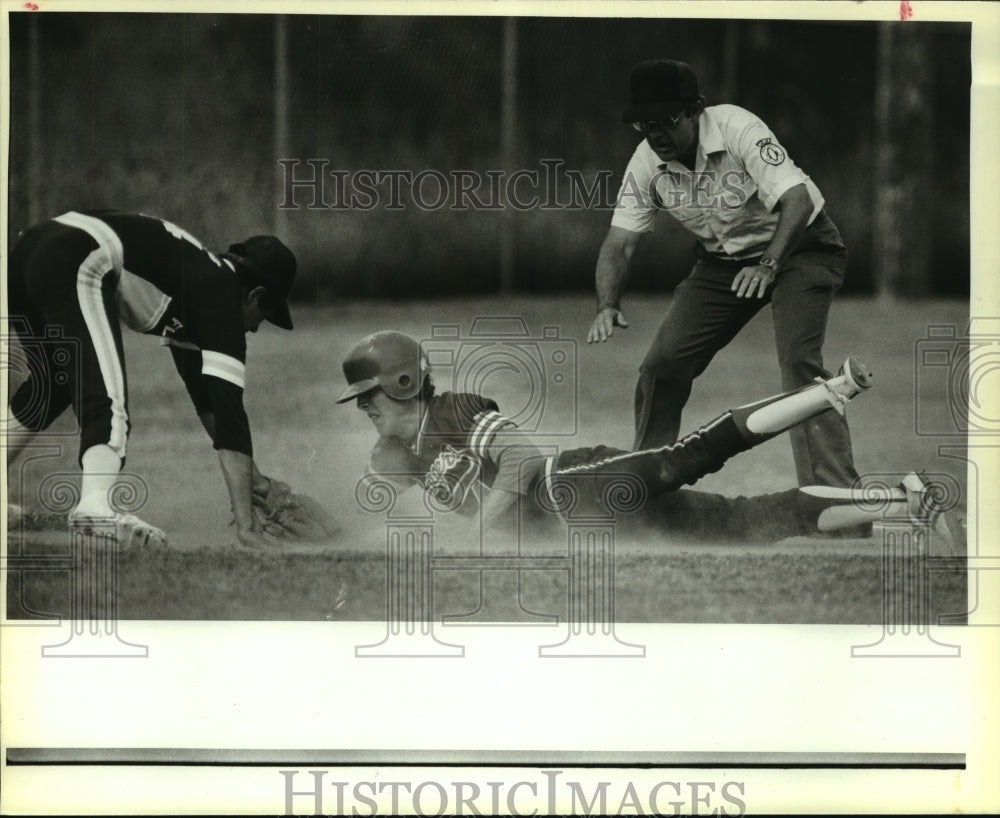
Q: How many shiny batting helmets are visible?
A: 1